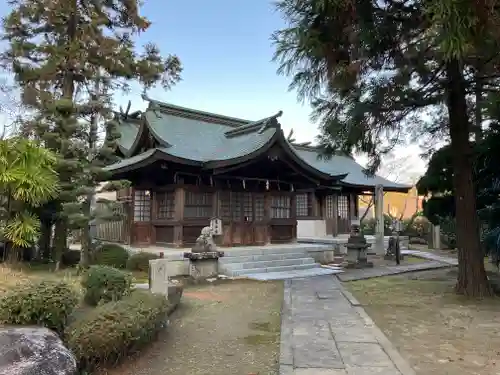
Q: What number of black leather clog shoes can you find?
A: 0